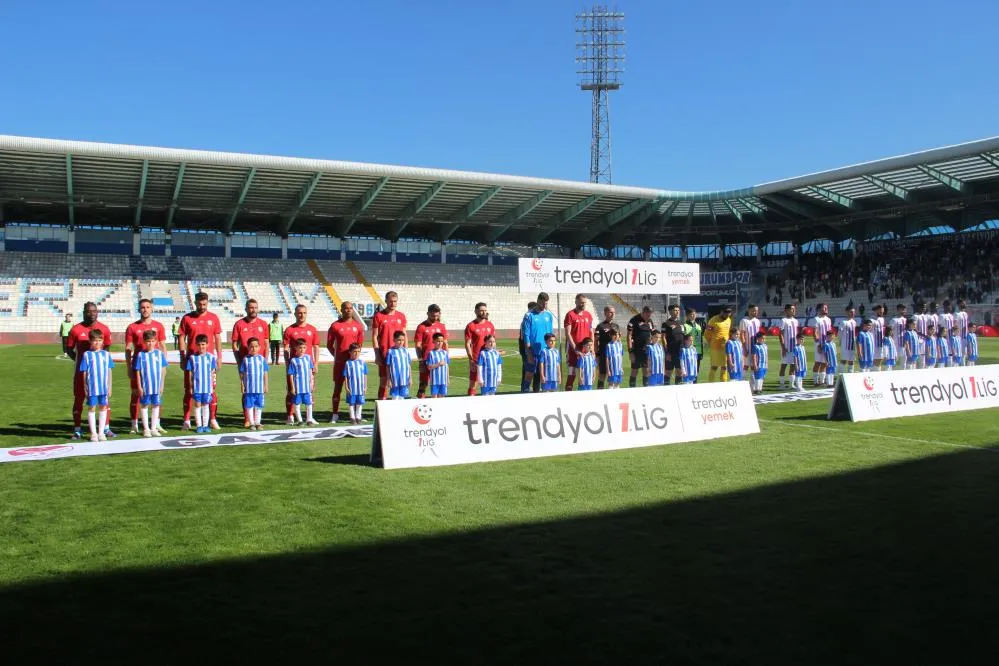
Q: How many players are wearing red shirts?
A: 10